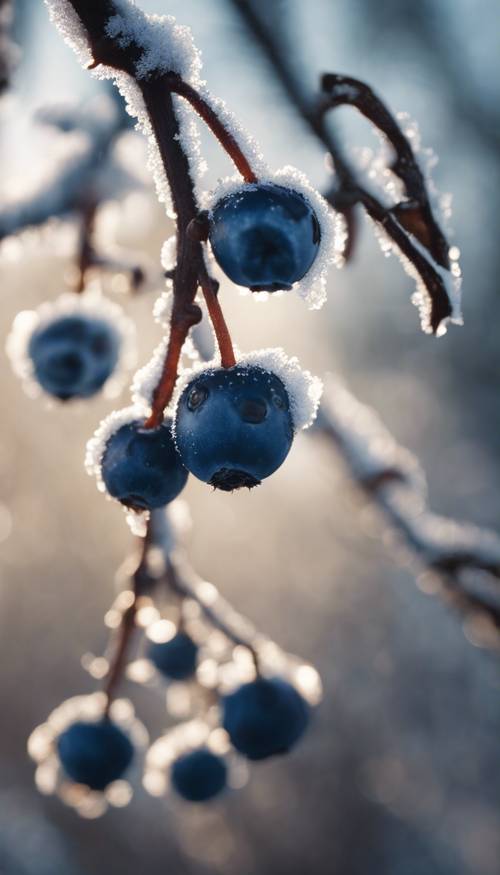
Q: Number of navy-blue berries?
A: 8